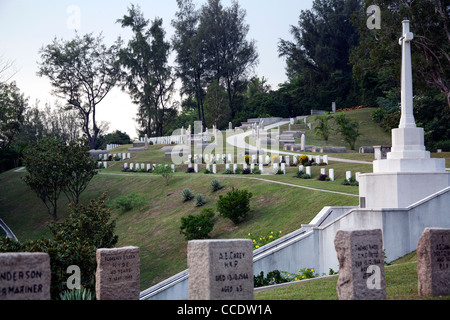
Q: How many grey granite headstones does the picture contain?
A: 5